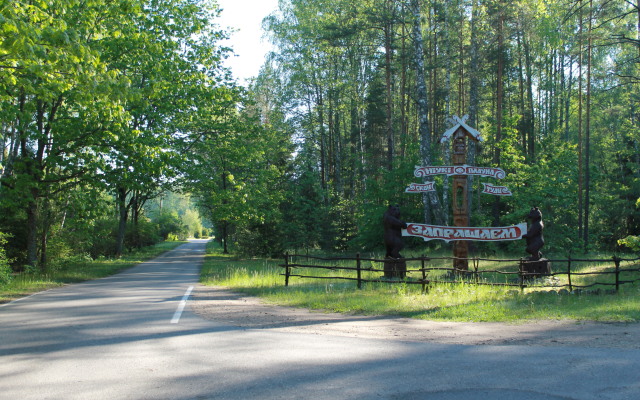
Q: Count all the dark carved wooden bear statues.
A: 2